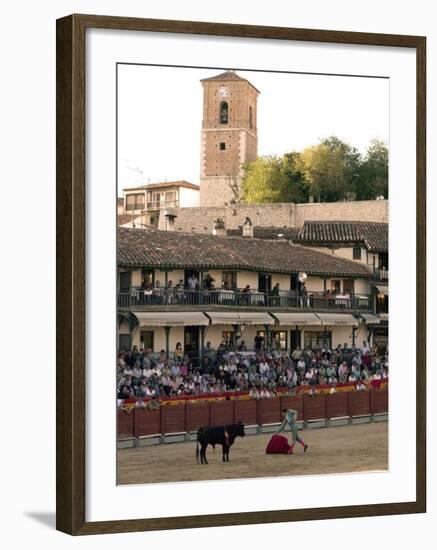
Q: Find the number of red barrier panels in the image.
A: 12